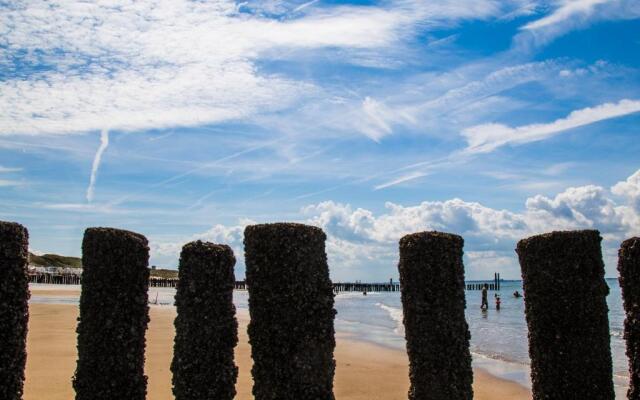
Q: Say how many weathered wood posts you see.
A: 7